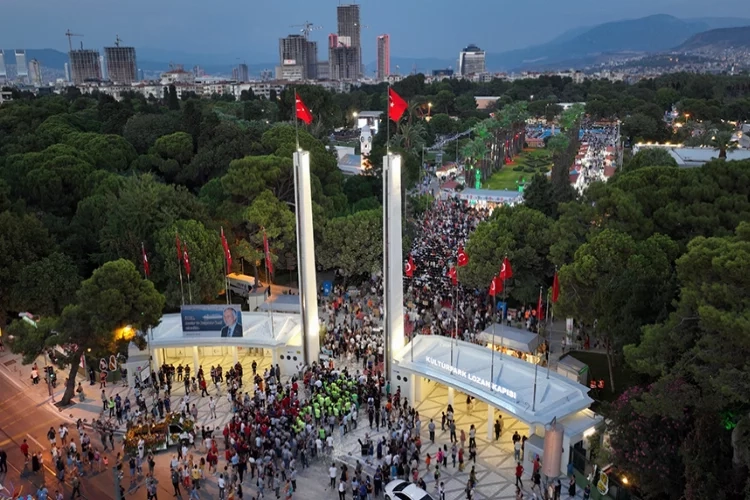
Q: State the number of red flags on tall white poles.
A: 2